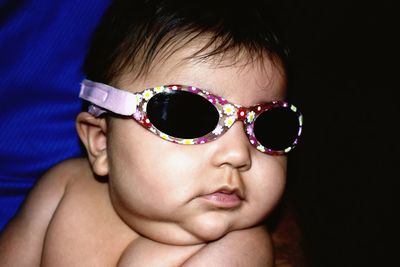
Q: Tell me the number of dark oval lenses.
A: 2